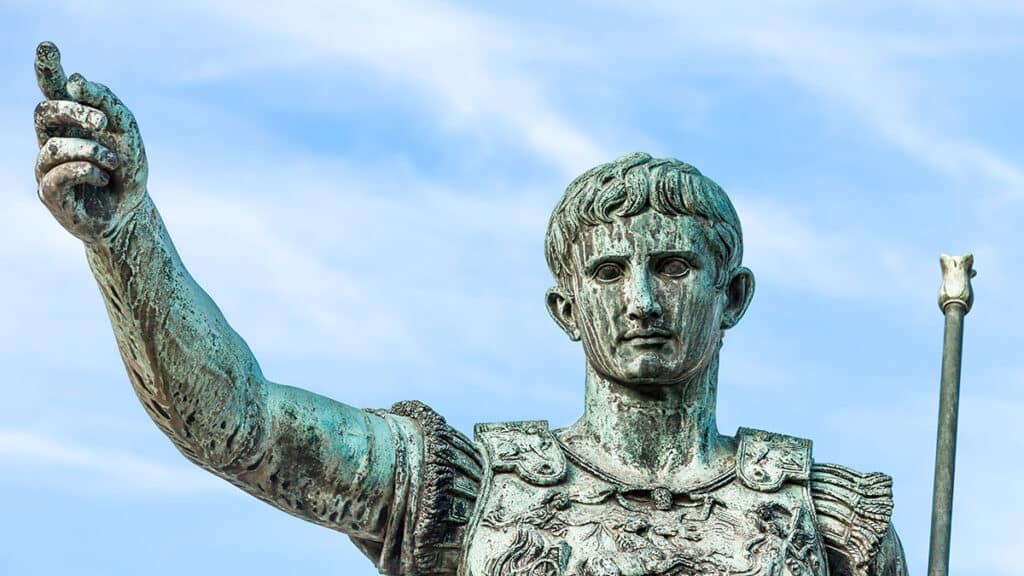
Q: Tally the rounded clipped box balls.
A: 0